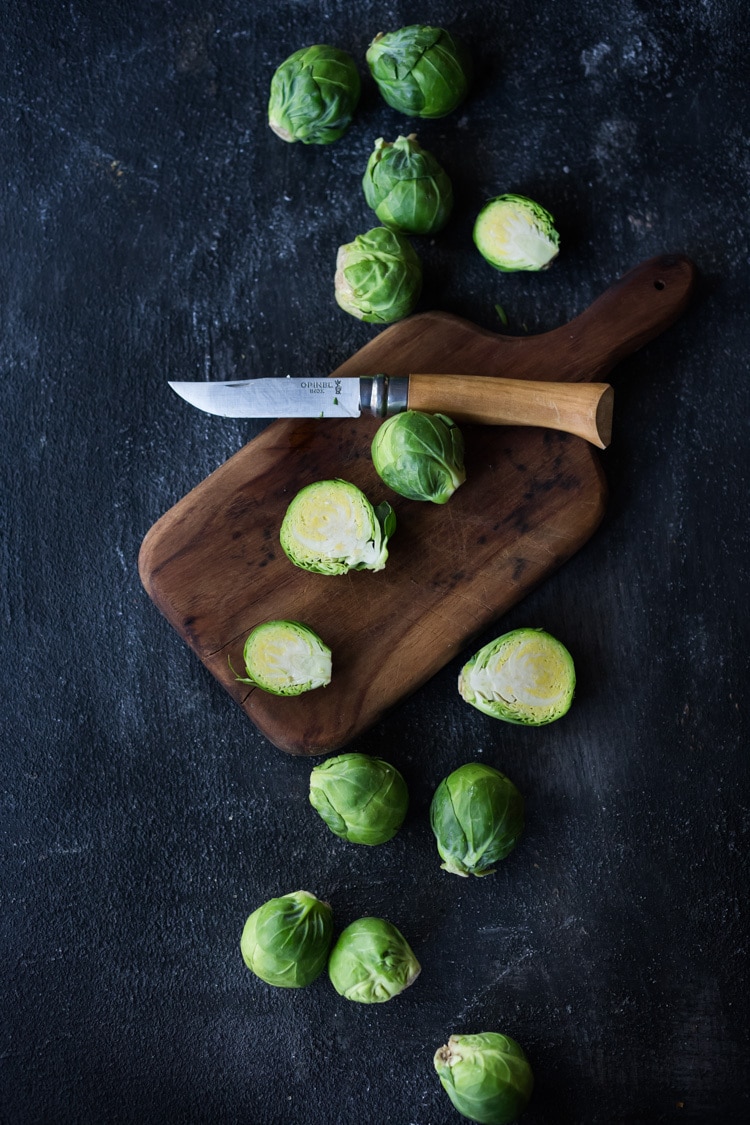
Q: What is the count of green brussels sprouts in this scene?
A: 14